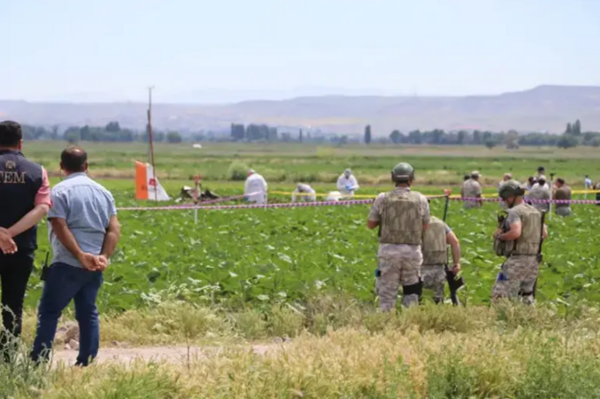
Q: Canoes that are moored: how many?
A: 0